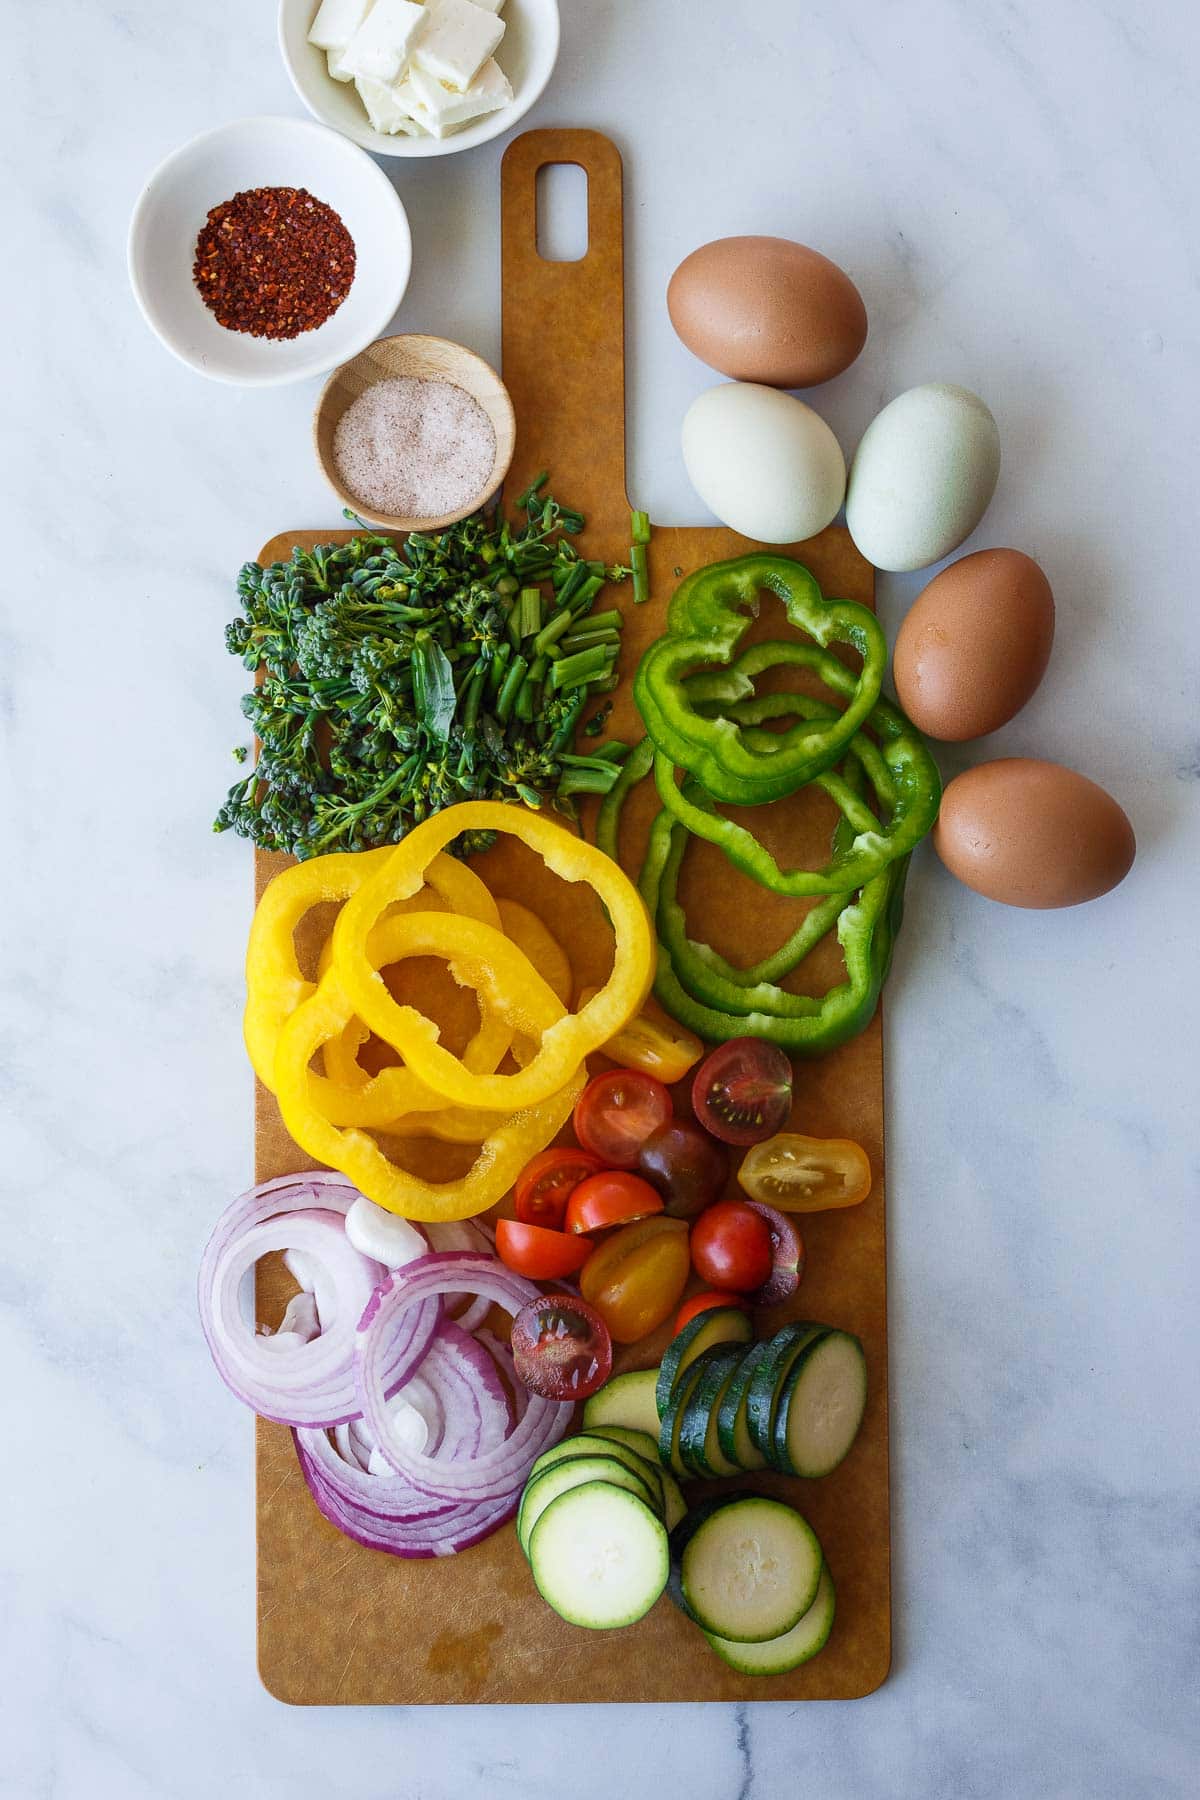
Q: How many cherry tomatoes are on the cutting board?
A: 13